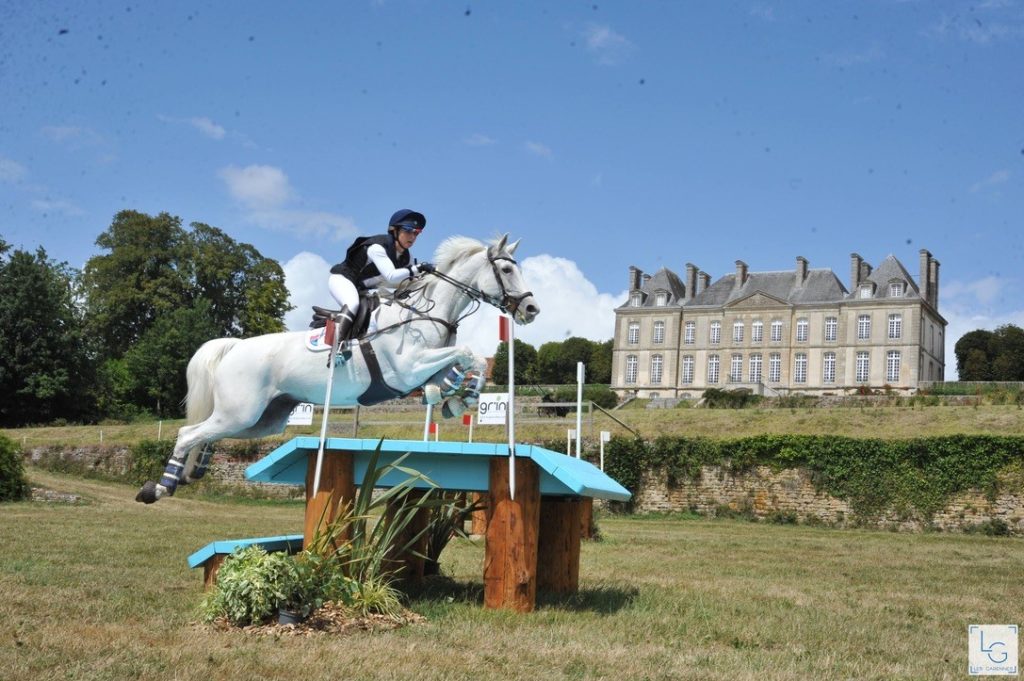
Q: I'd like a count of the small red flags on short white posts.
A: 2